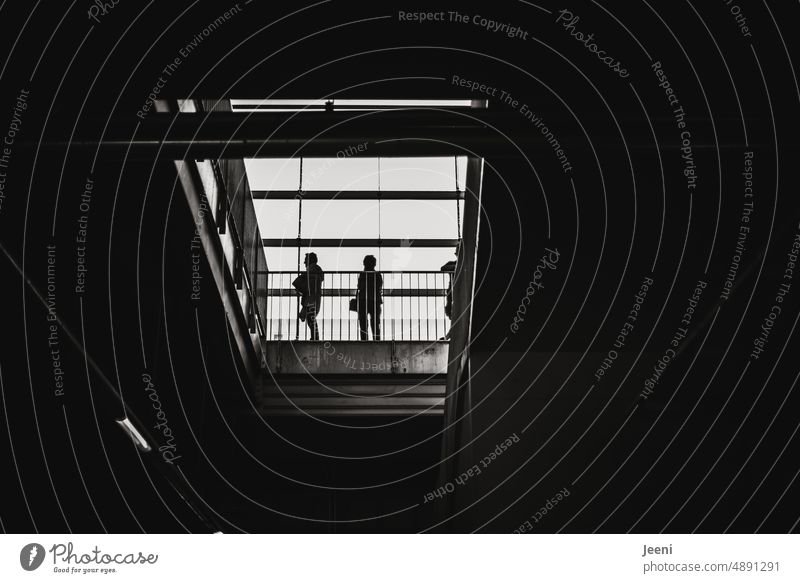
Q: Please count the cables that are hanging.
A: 3